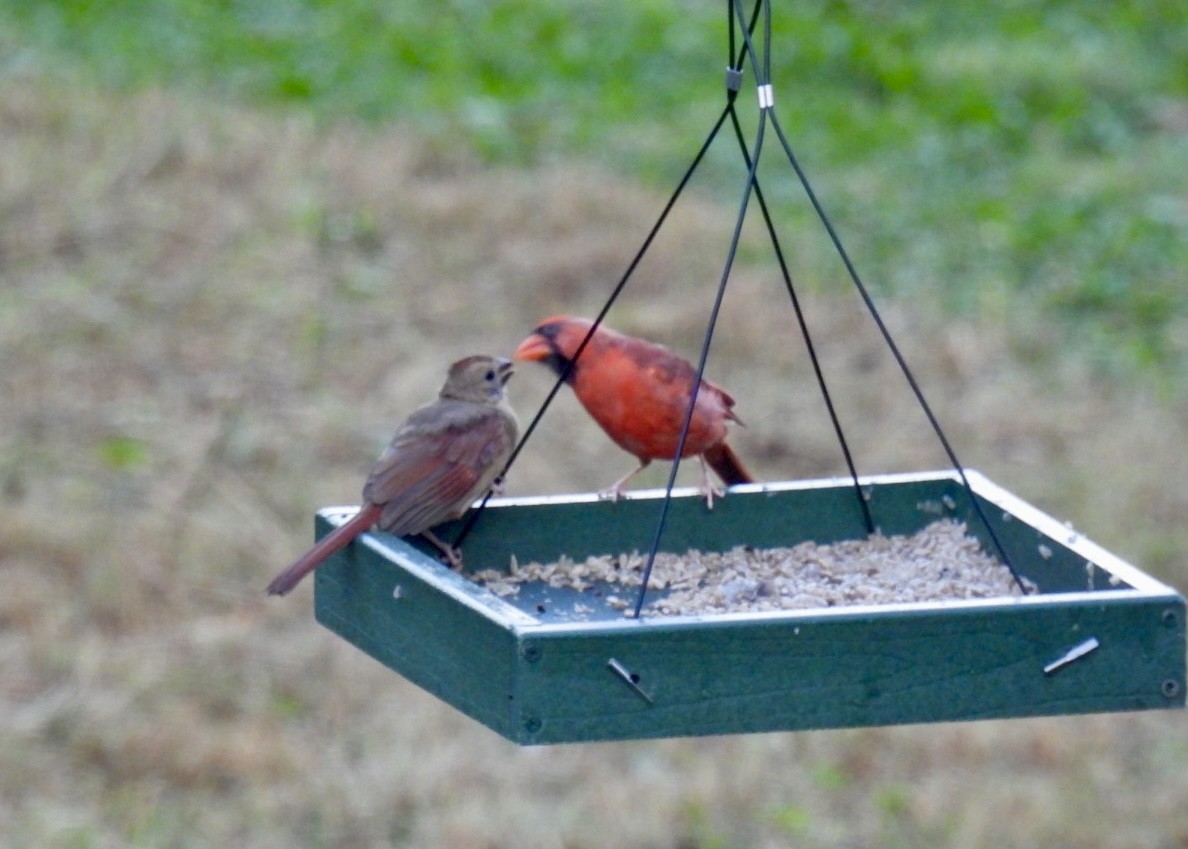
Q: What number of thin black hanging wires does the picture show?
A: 4